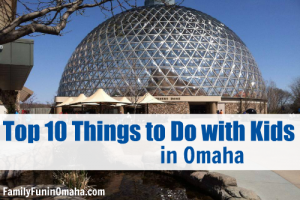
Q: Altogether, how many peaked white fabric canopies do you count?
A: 5